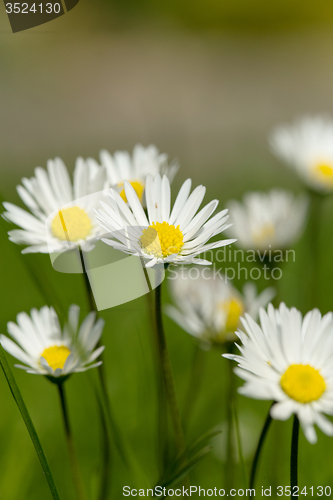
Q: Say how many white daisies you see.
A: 8